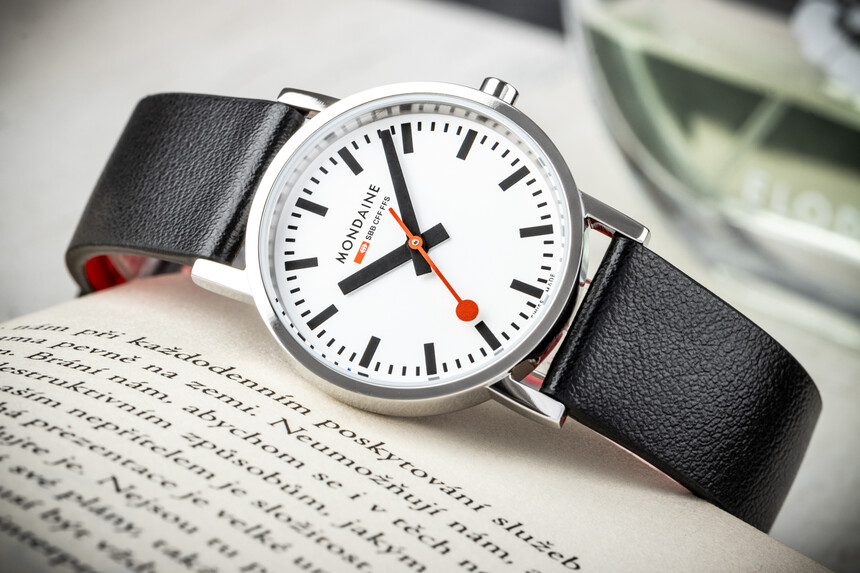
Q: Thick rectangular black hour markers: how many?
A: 12